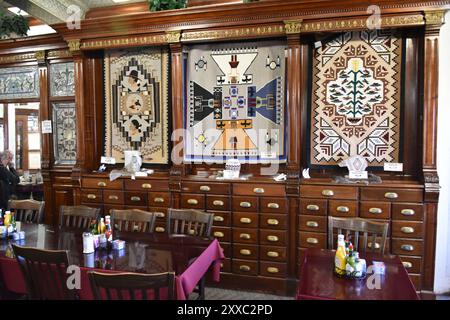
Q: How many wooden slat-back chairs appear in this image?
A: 7